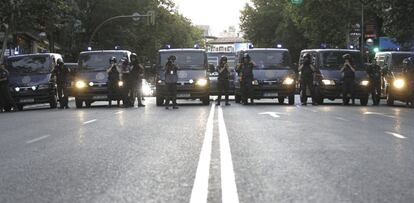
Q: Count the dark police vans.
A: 6